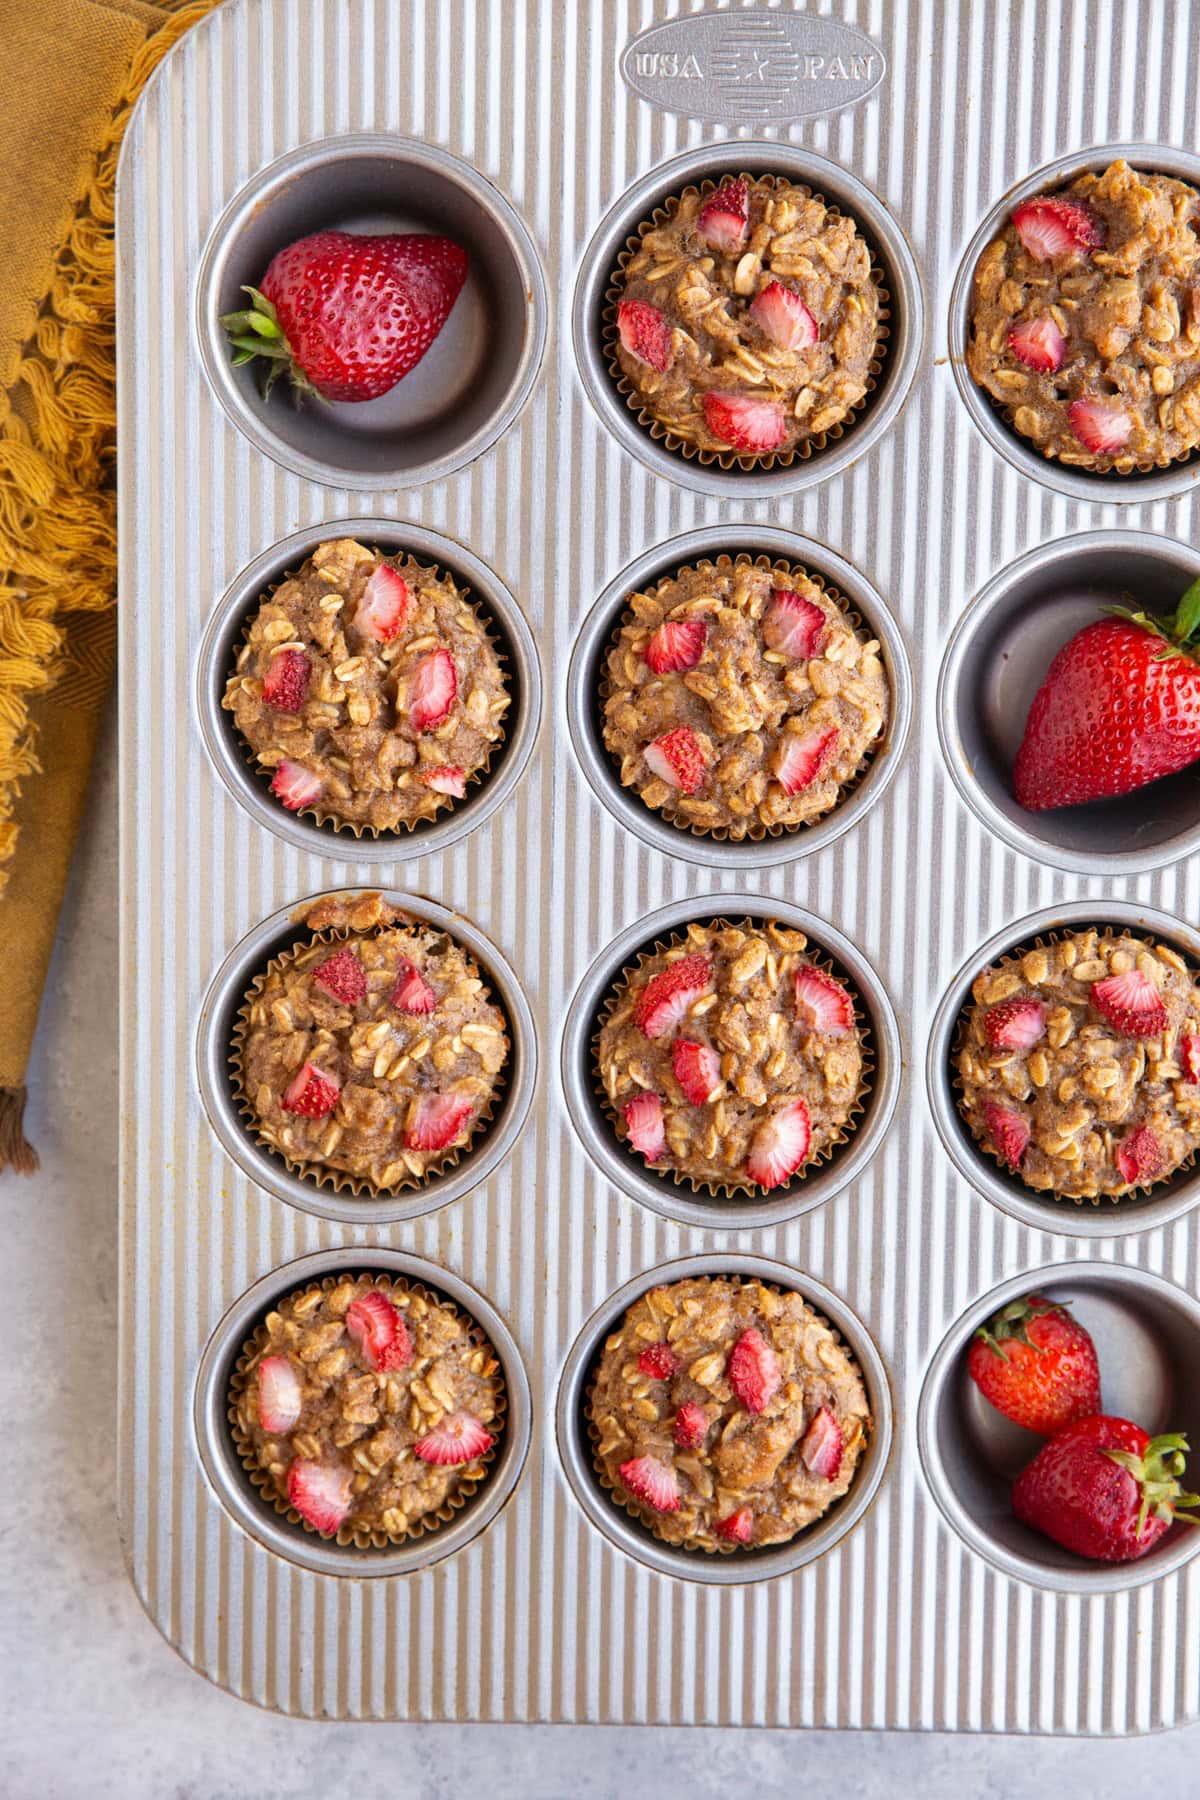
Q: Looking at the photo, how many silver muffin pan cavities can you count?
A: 12